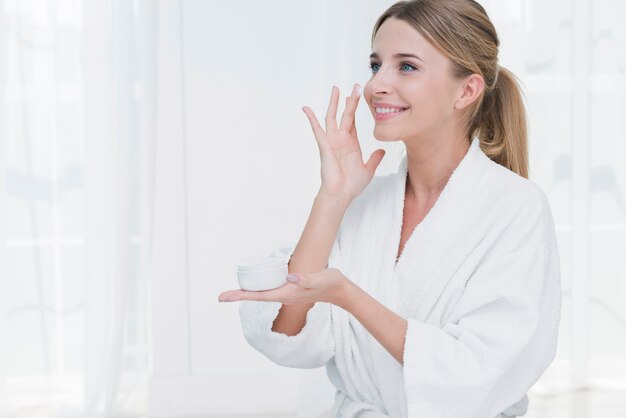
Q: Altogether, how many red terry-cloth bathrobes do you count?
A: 0